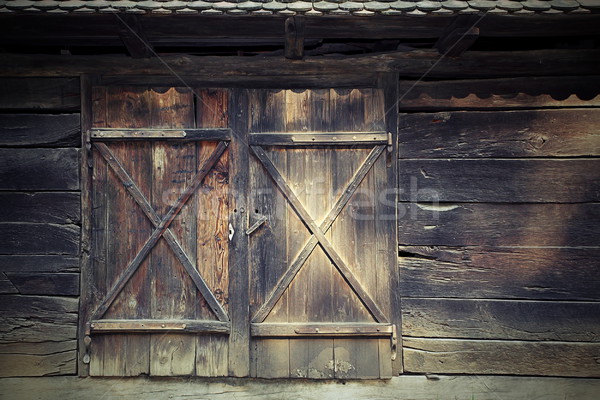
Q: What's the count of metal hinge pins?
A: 4